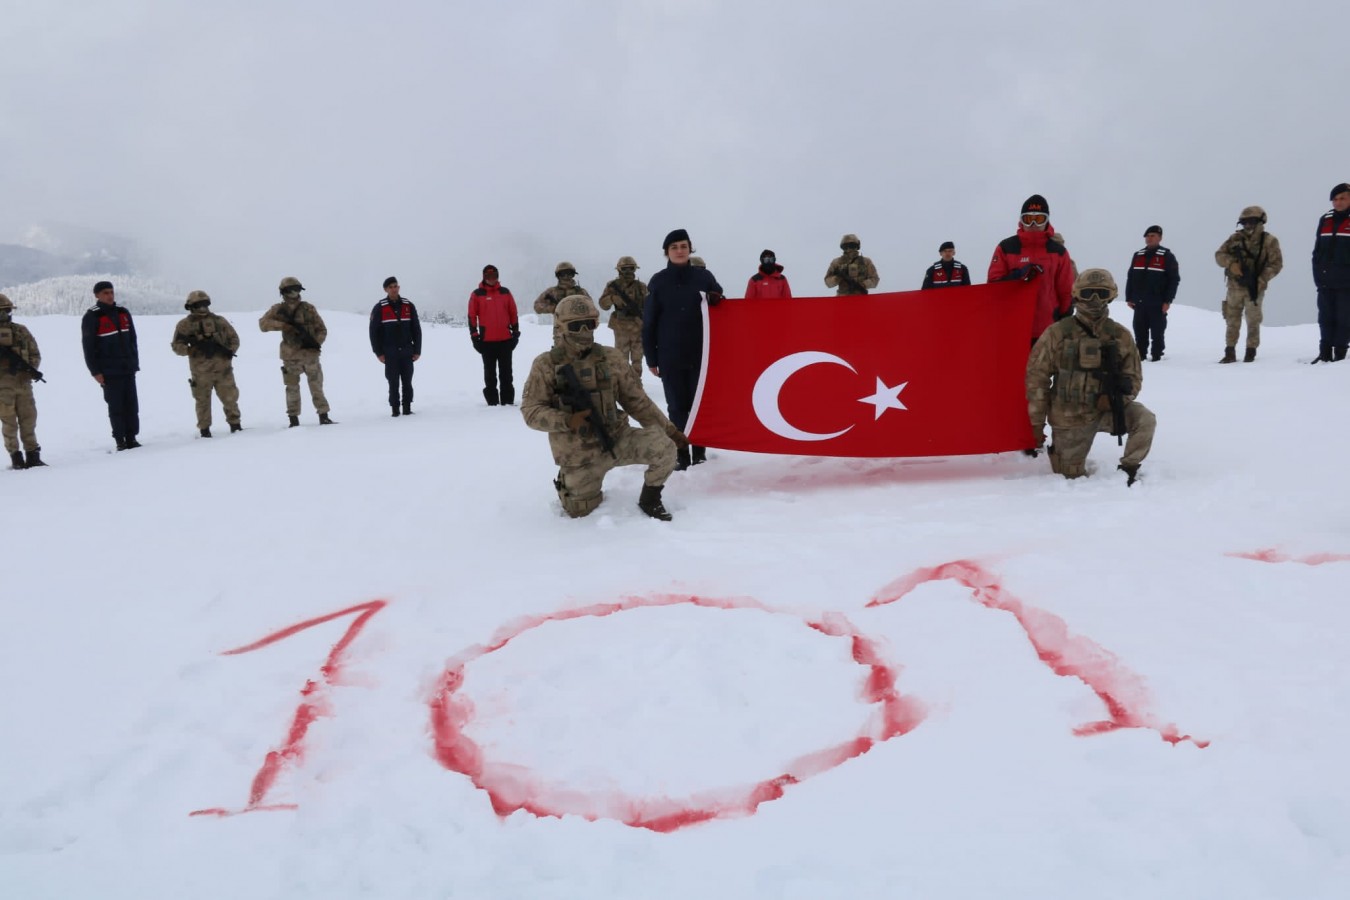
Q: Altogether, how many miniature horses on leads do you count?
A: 0